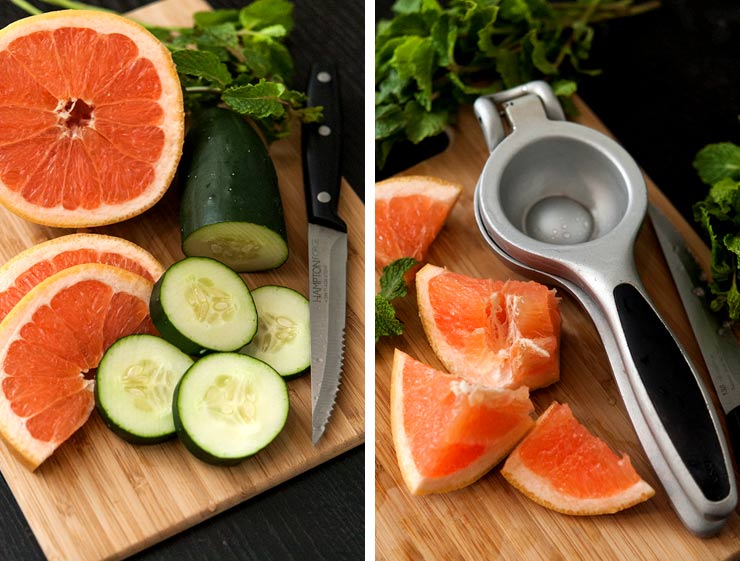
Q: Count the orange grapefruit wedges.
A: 4